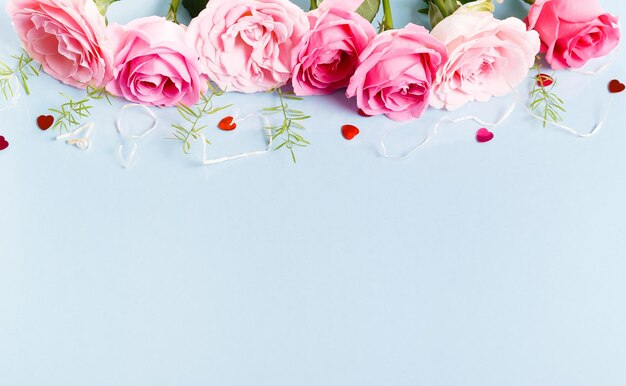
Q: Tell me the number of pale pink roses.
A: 3